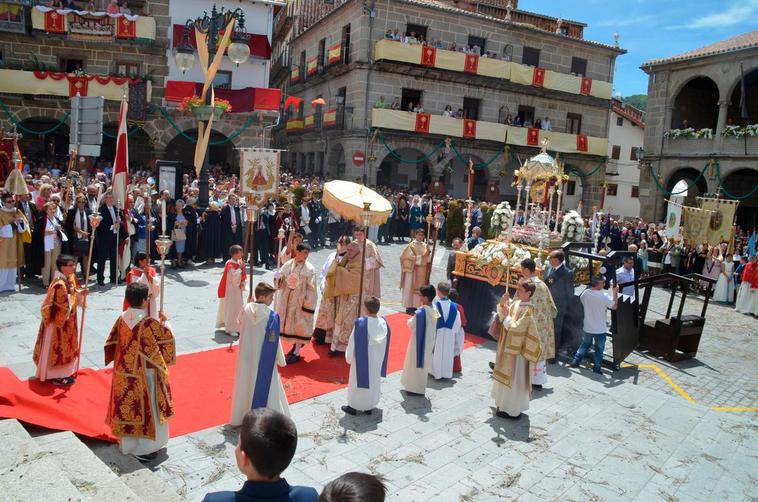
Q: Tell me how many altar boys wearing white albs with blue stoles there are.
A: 4